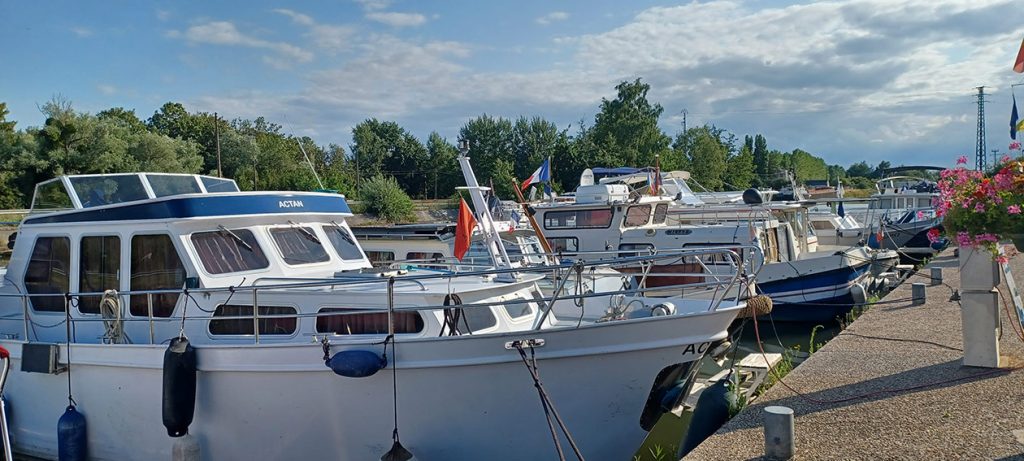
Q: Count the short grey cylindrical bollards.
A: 3